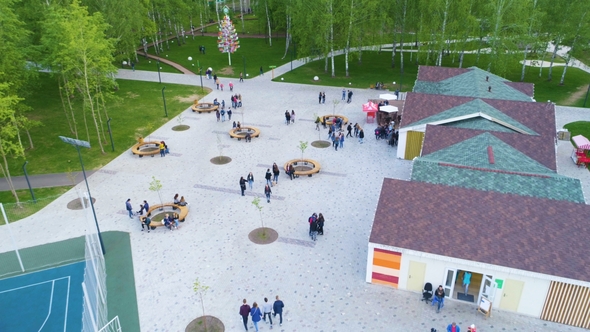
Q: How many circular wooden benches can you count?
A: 6